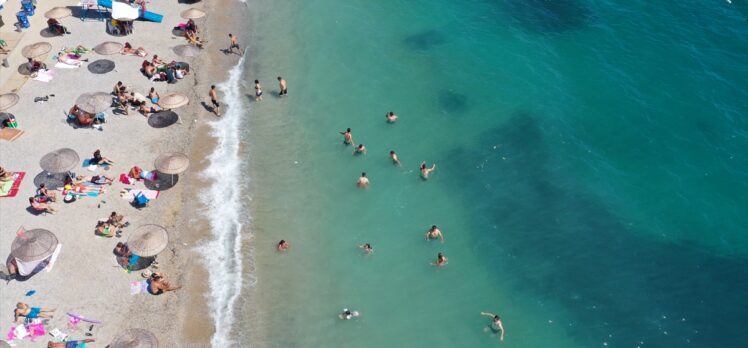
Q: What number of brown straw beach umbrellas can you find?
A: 13